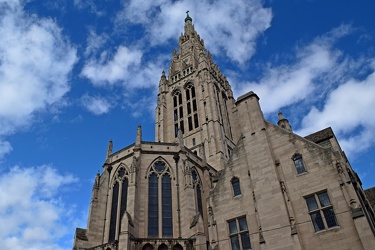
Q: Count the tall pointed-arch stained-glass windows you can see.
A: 3